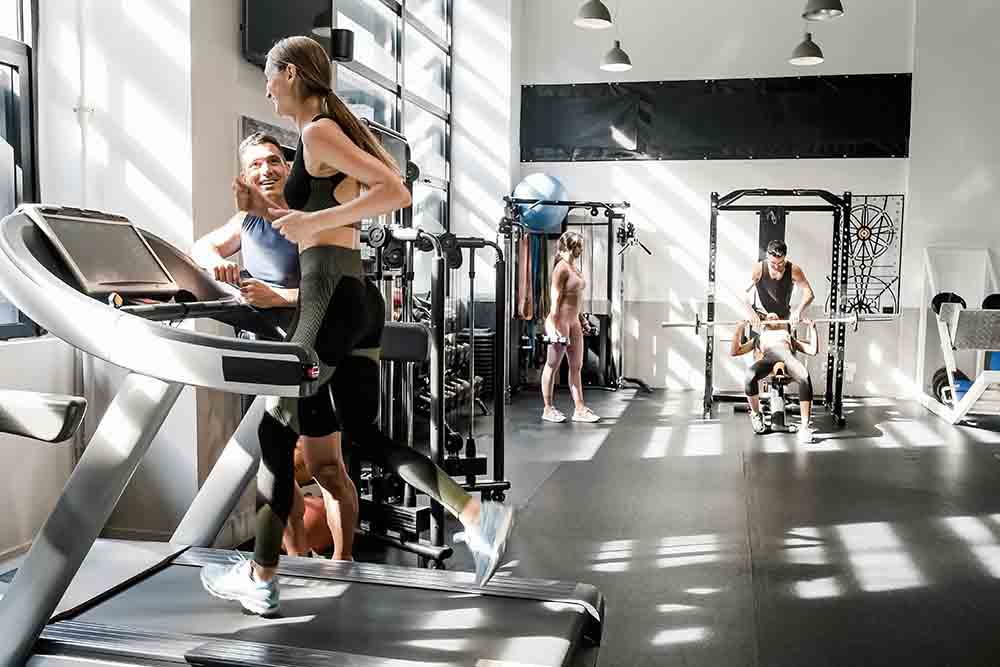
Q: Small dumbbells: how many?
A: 2